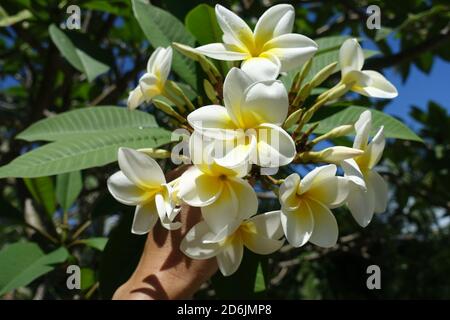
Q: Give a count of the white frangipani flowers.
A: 9